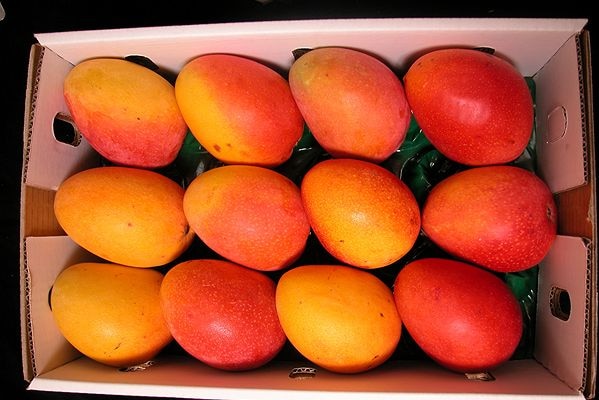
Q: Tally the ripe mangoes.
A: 12